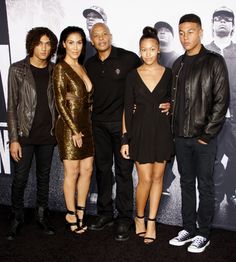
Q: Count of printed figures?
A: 3